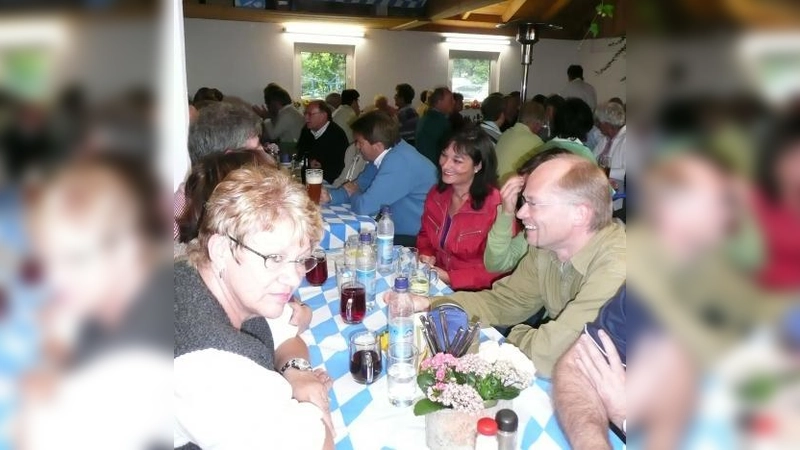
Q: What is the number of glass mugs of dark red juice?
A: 3